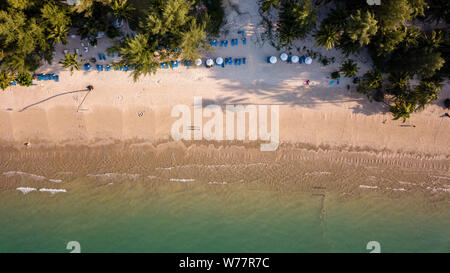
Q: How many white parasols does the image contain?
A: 7